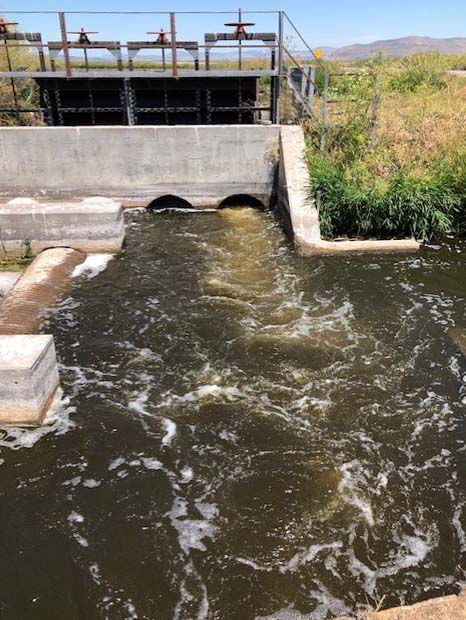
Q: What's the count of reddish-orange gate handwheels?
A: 4